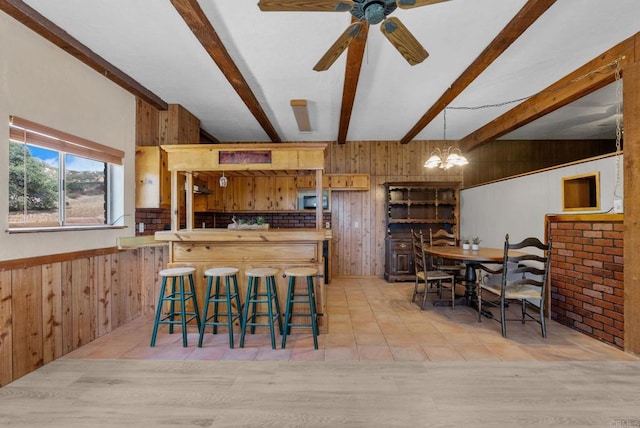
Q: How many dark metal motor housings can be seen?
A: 1